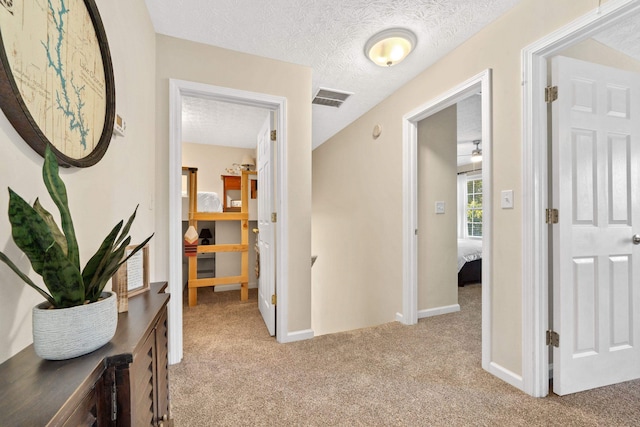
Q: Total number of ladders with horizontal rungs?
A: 1